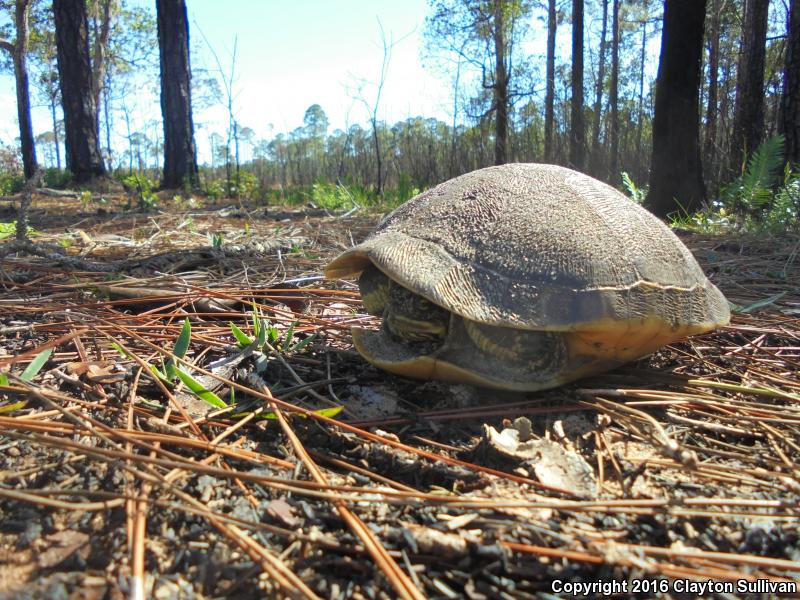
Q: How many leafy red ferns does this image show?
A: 0